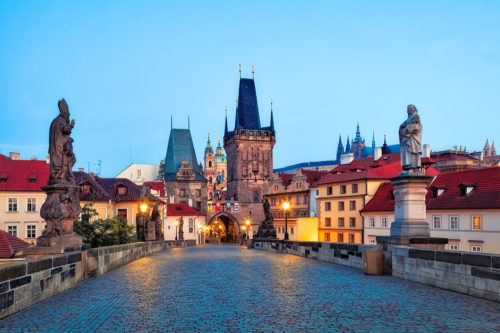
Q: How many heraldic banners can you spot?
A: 4